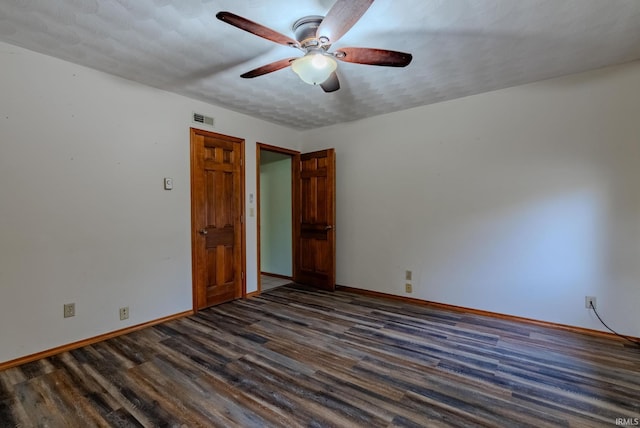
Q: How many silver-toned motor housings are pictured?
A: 1